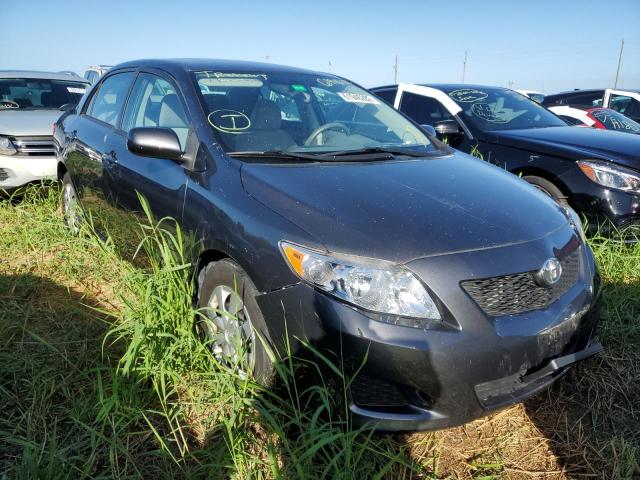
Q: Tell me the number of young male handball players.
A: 0